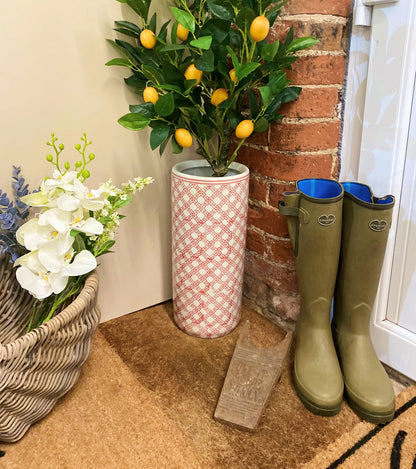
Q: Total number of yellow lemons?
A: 9